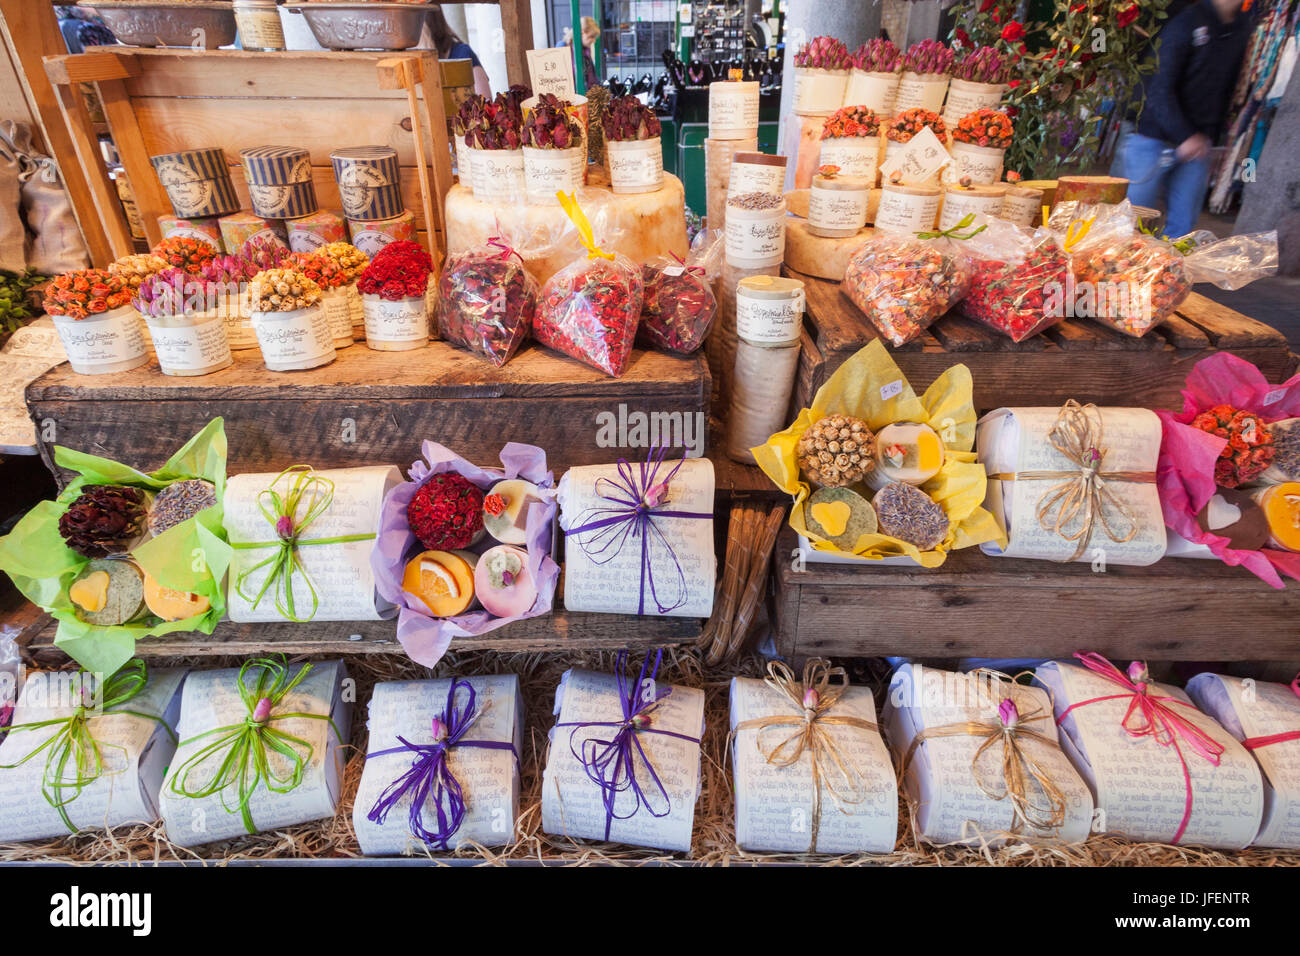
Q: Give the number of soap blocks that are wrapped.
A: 11